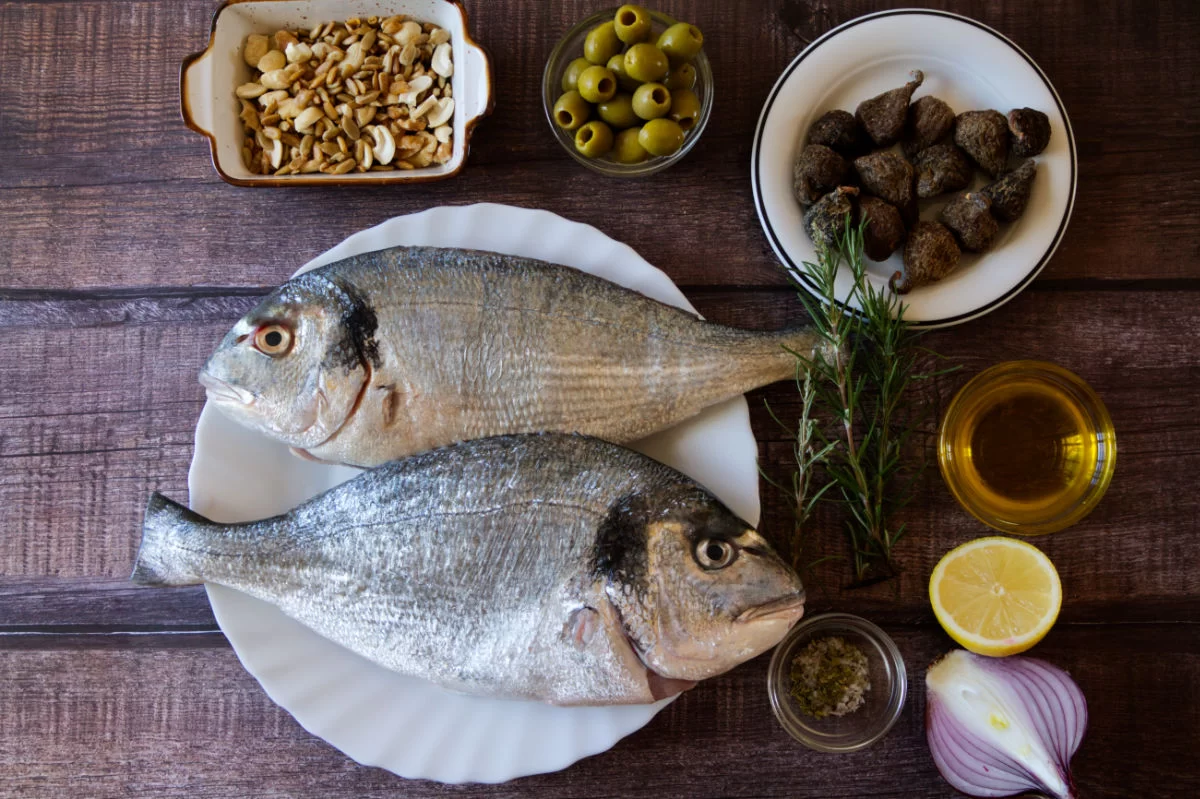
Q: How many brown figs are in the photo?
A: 13